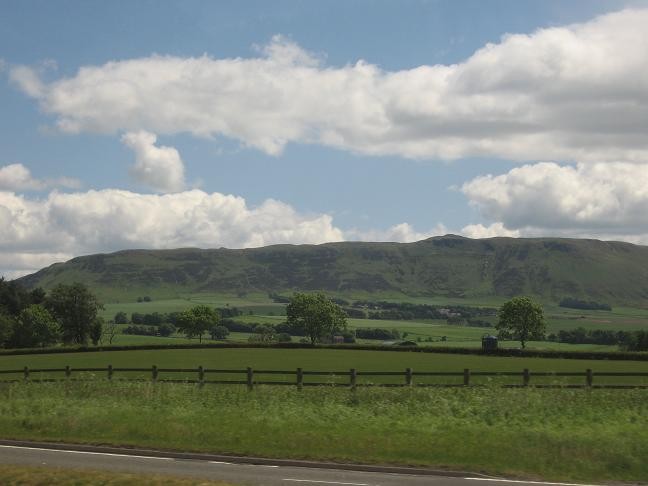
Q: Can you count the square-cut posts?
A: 12